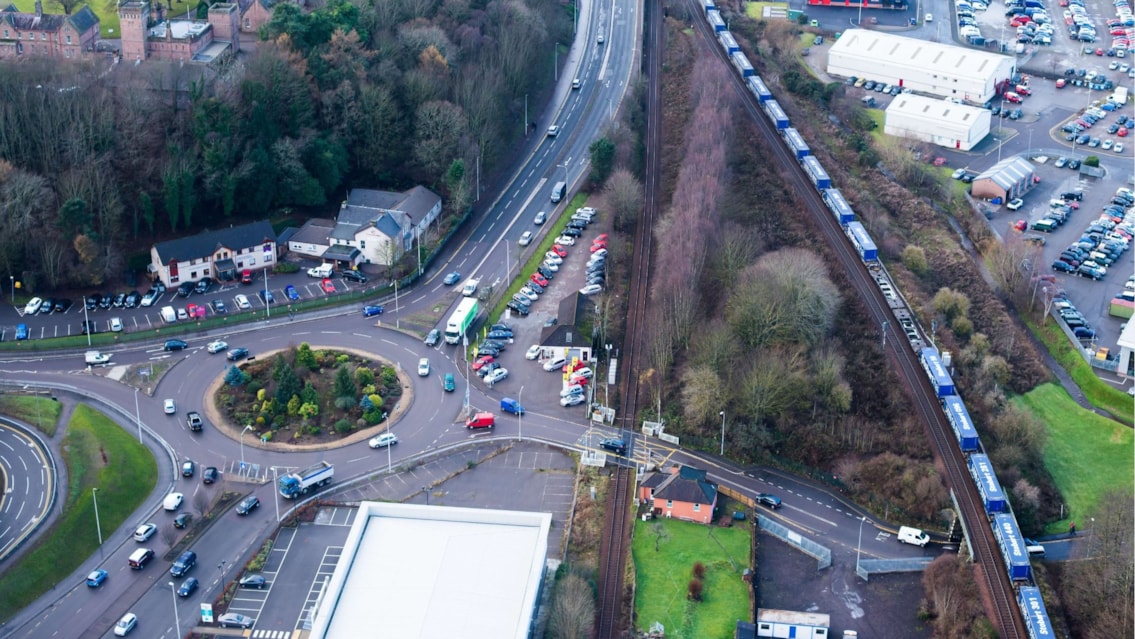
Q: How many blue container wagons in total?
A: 15